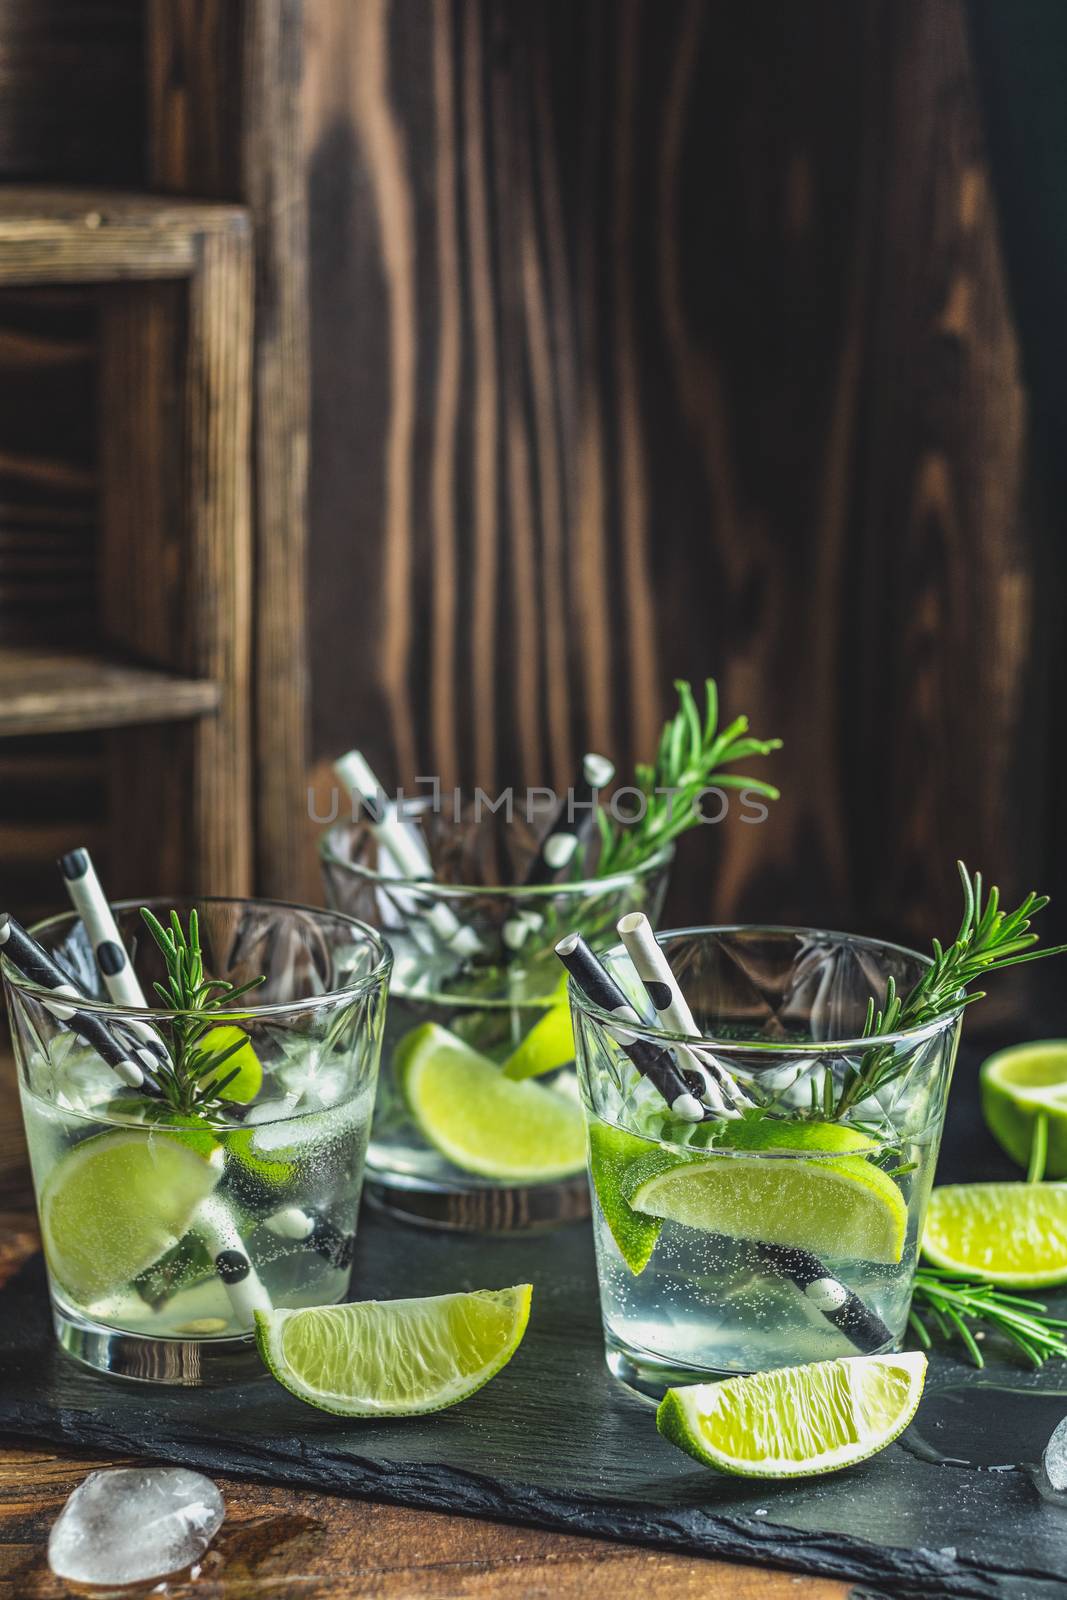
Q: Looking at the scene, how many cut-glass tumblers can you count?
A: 3